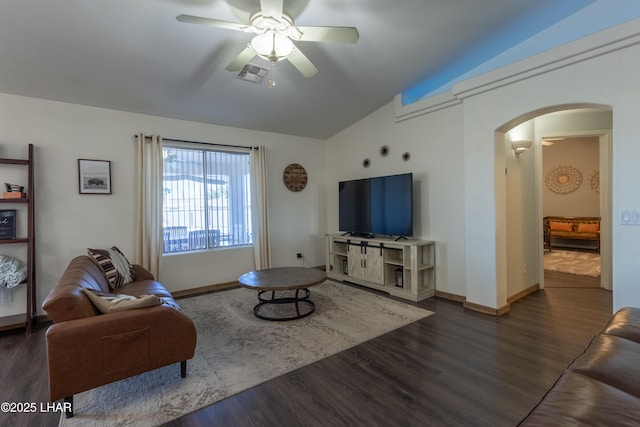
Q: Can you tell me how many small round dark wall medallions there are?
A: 3